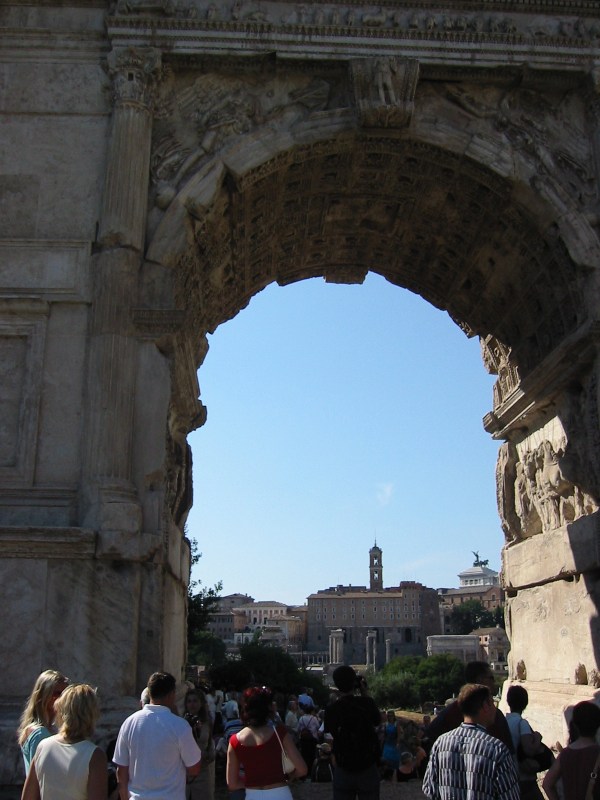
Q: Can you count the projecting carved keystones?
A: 1